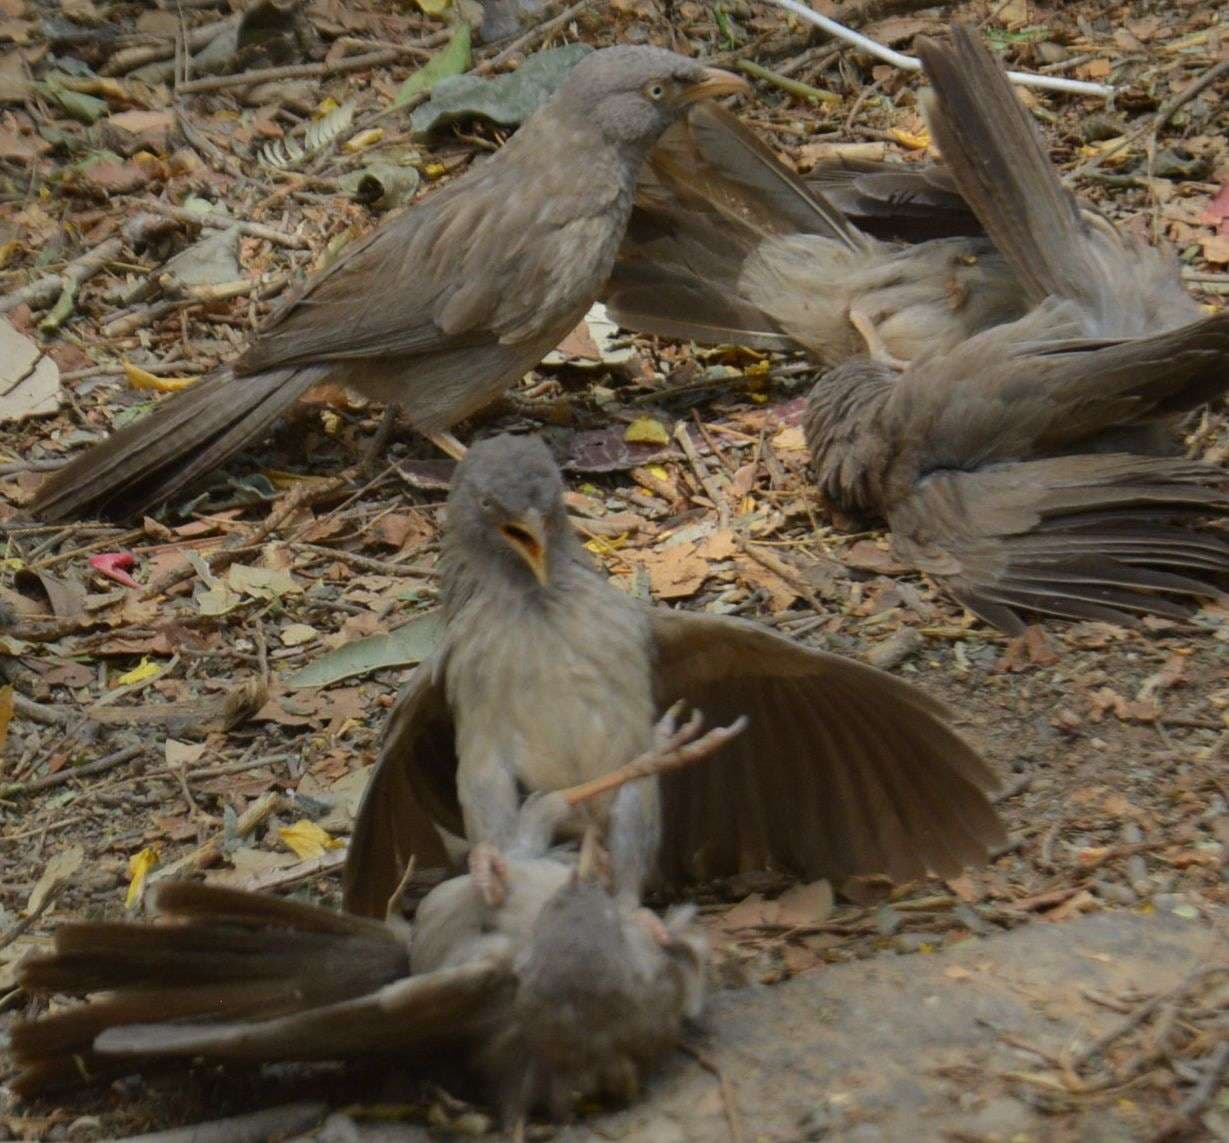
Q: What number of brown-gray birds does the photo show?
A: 5